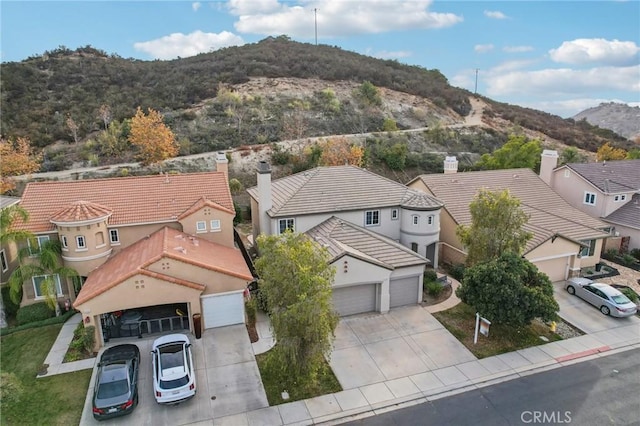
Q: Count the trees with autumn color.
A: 4